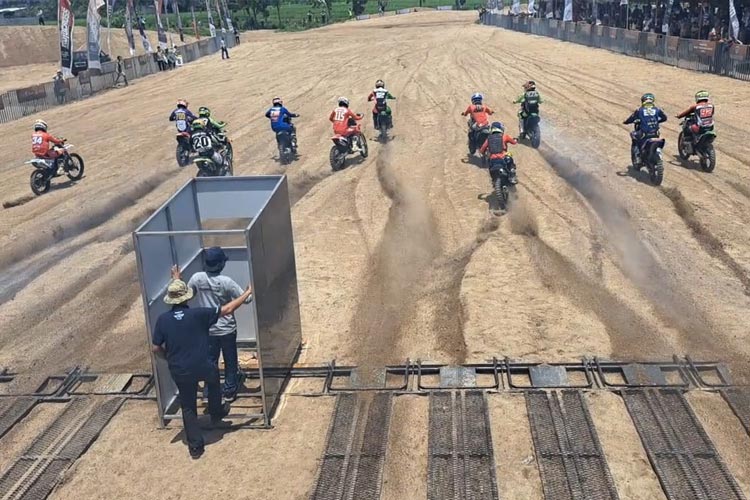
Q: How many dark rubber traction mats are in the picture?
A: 7